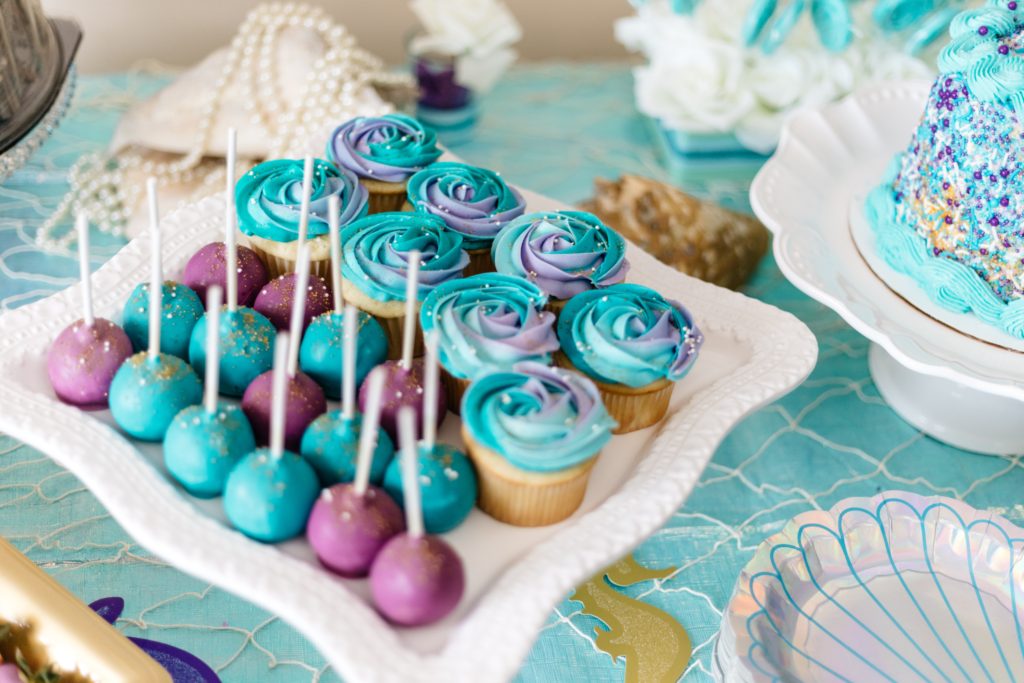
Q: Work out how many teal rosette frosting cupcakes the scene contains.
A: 8